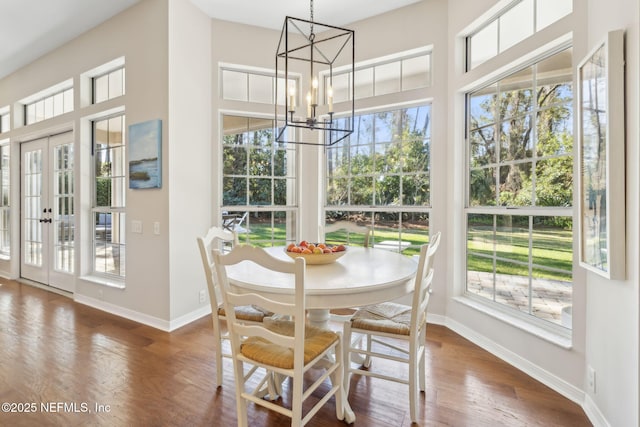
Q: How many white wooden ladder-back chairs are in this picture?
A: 4